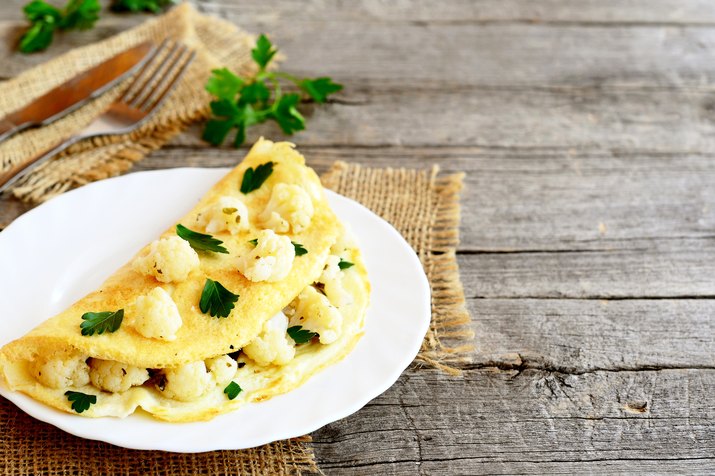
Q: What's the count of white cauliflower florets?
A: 12